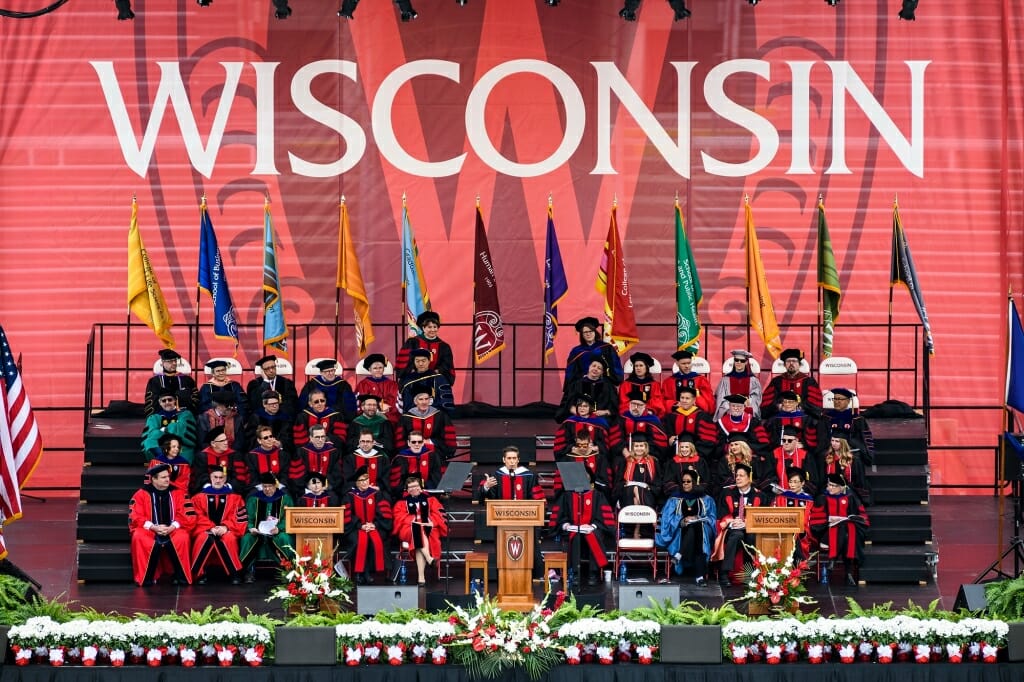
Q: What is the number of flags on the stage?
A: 14